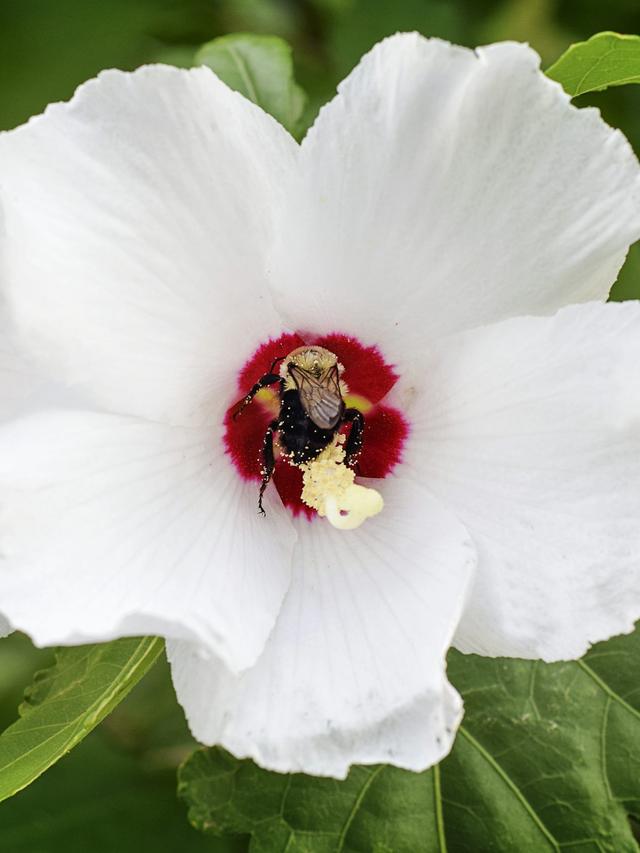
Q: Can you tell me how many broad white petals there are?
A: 5